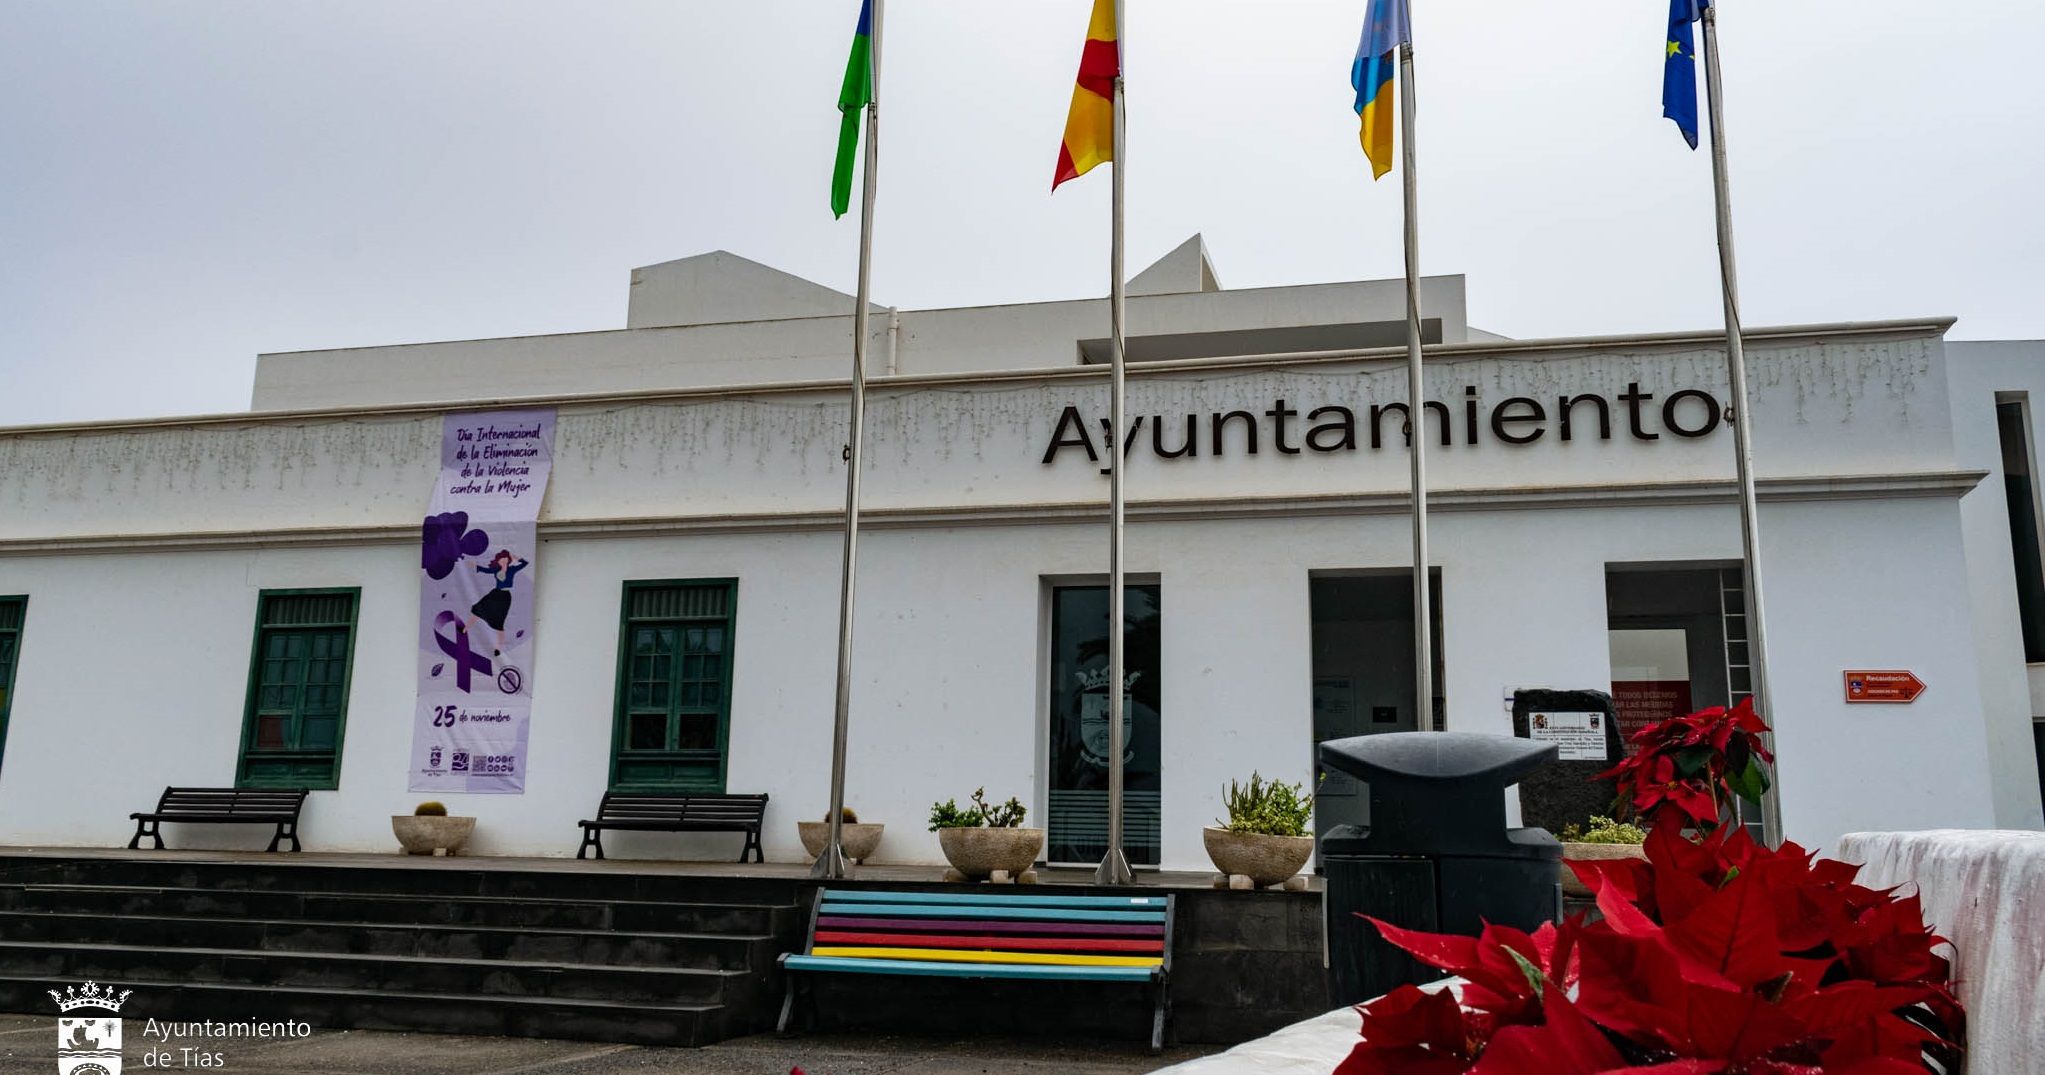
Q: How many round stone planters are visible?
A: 5